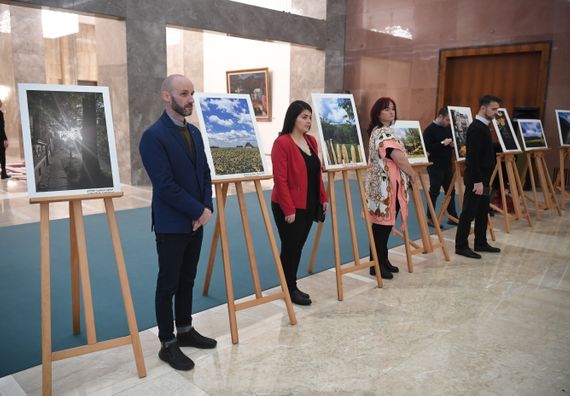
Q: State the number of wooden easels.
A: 8